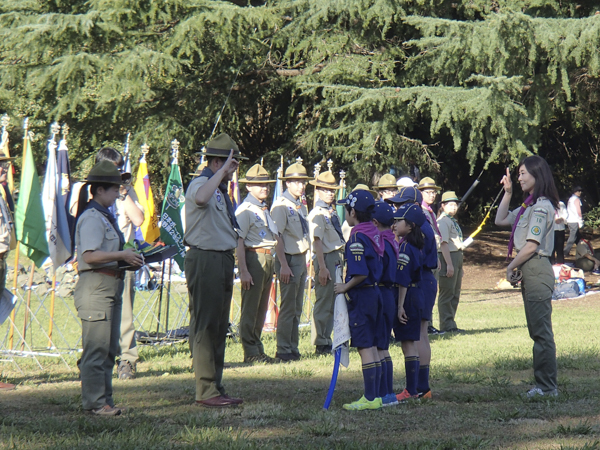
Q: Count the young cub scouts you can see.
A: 4